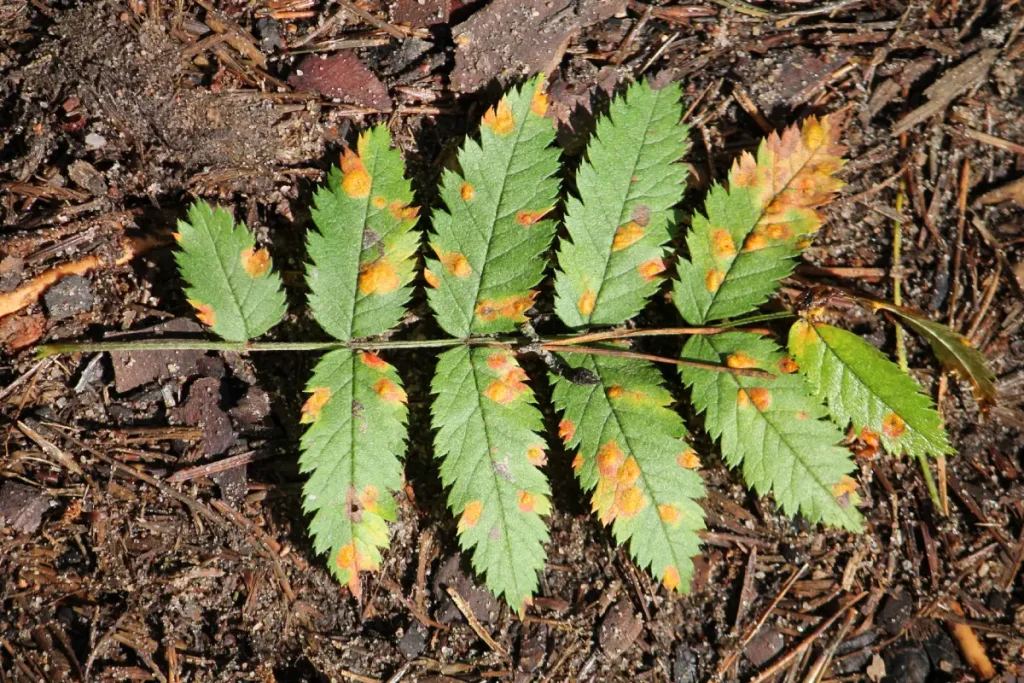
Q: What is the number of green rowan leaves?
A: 11